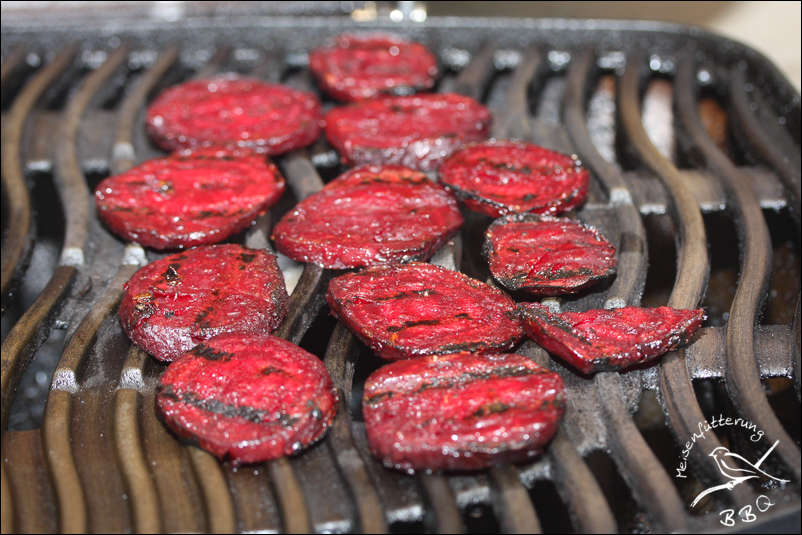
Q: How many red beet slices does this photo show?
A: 12